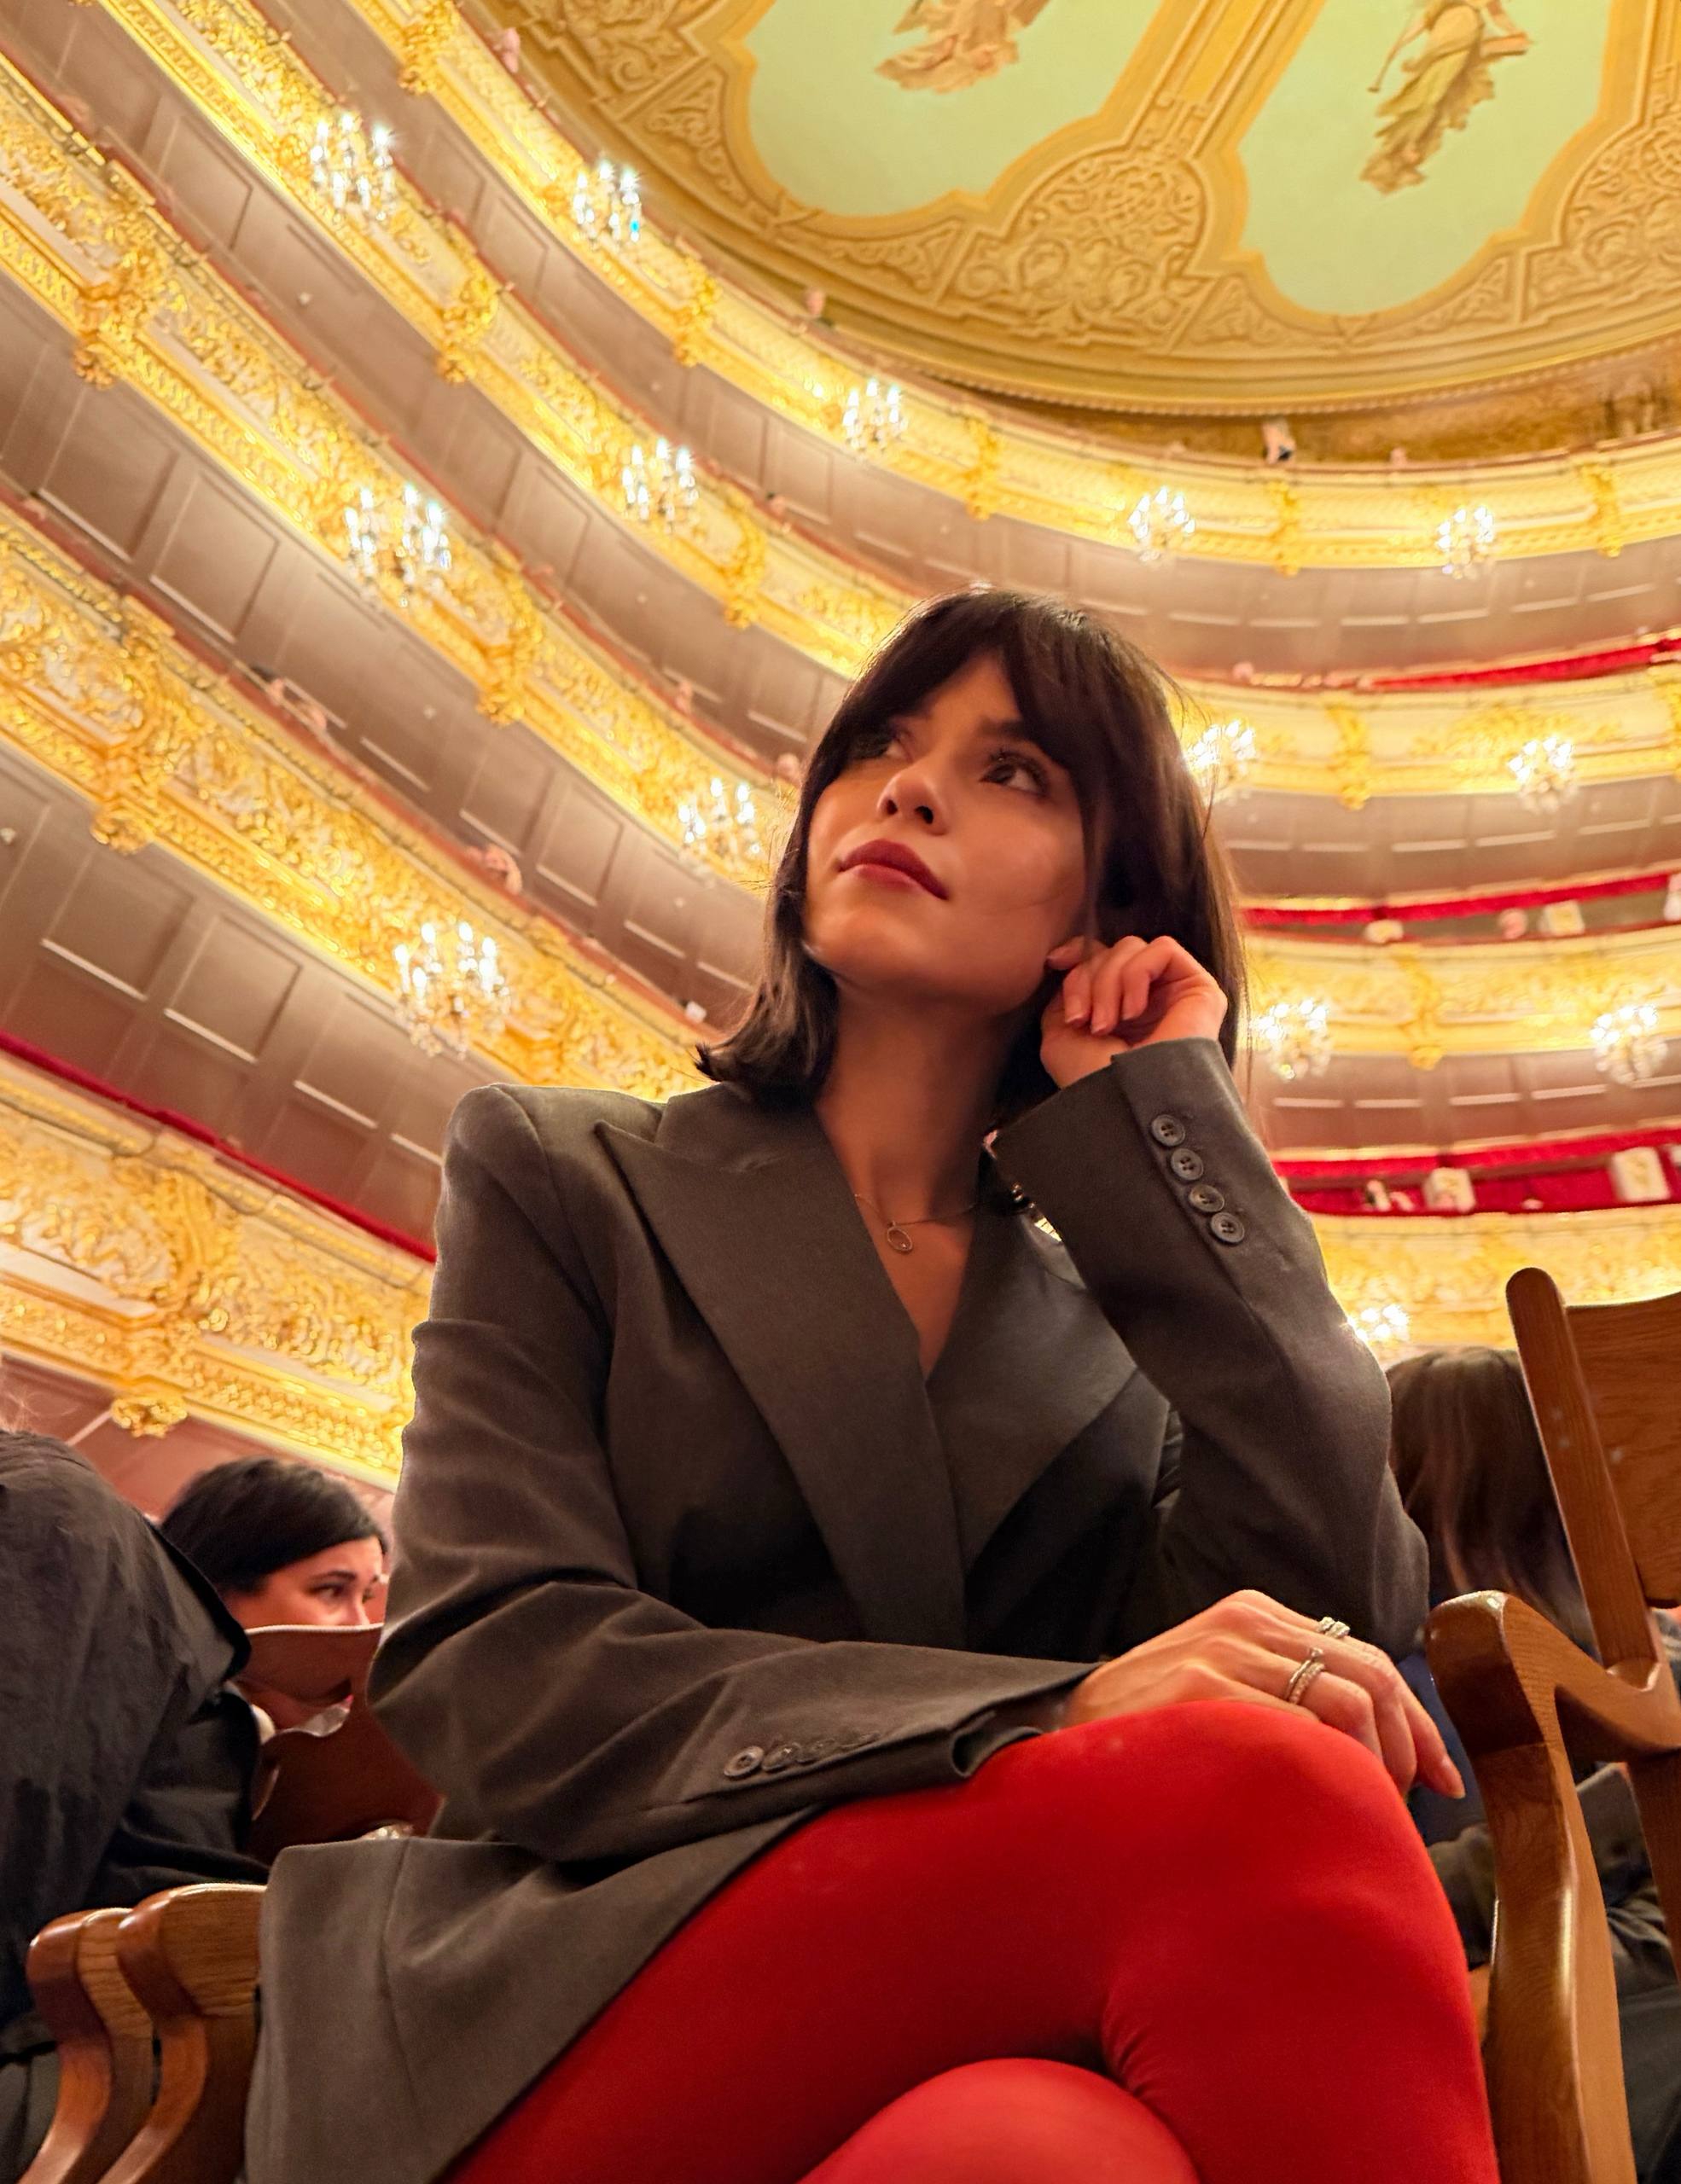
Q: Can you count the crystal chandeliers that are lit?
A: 14